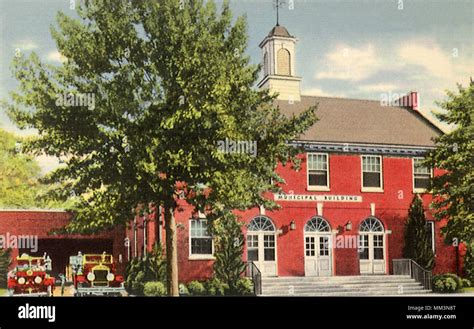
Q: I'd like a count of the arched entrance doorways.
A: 3